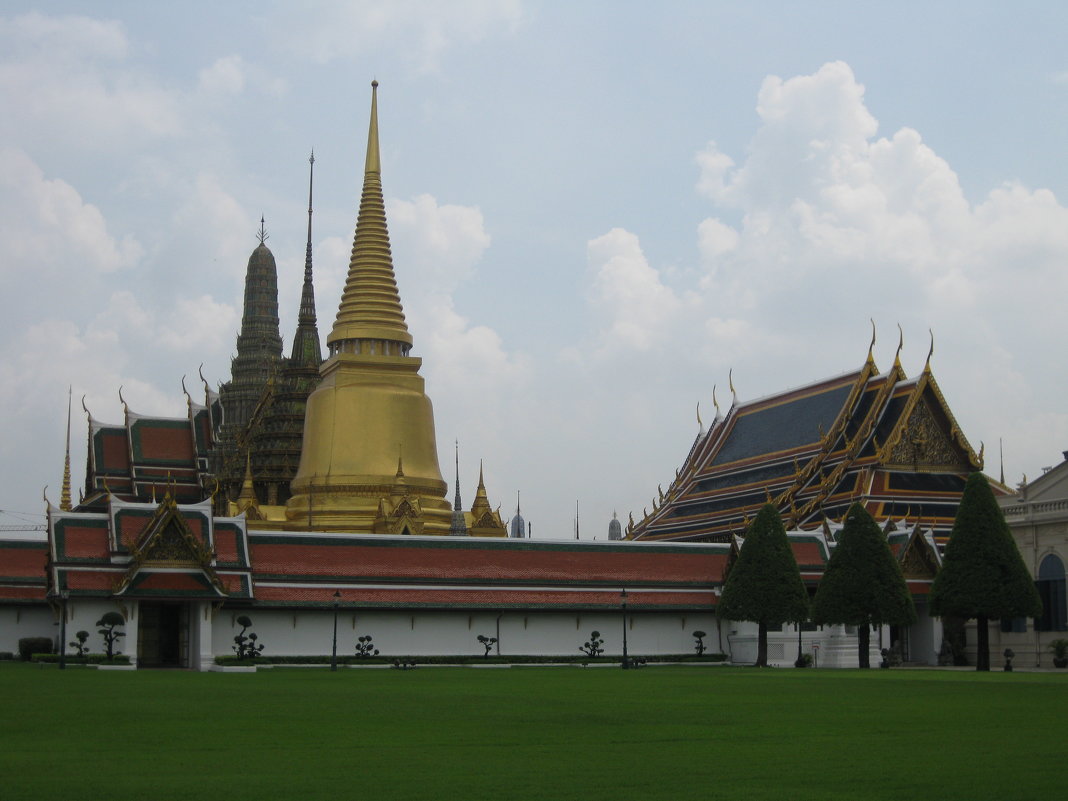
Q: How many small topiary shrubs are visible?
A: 7